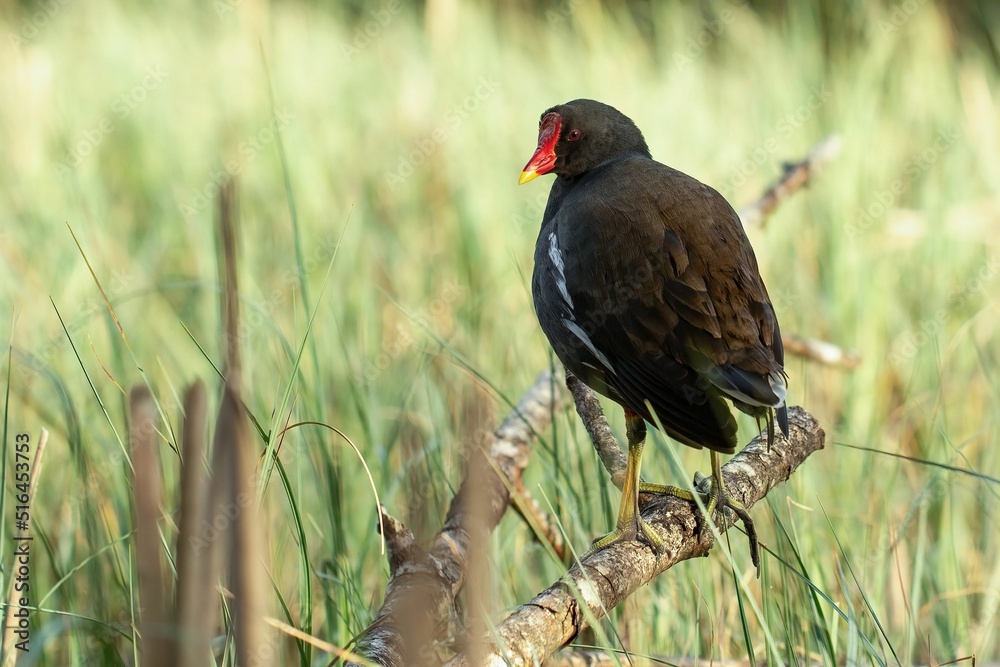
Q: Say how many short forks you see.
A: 0